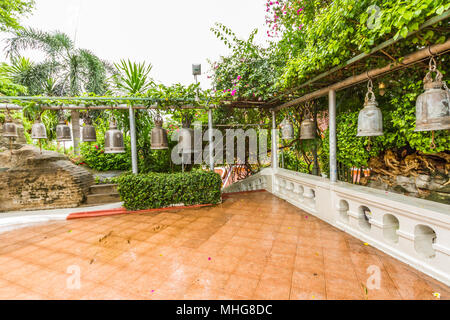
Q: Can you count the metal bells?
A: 11